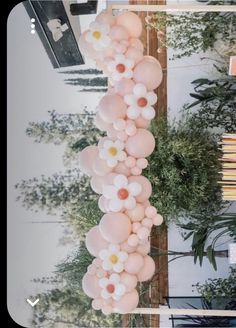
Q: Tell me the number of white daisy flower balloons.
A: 7